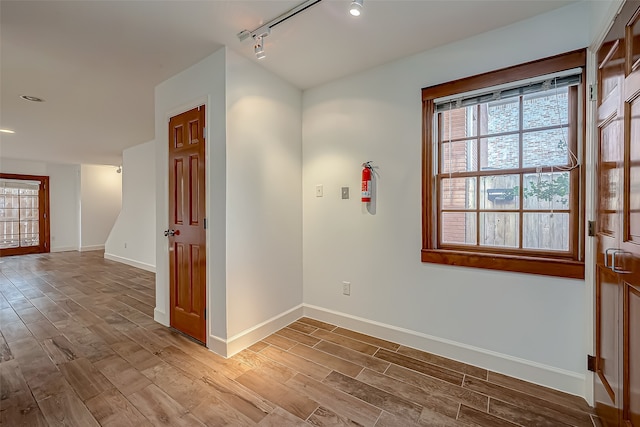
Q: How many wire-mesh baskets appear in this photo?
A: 0